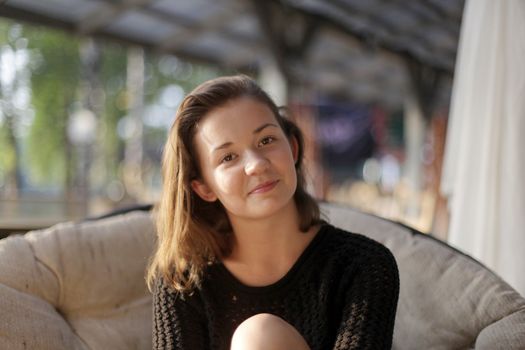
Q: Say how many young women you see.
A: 1